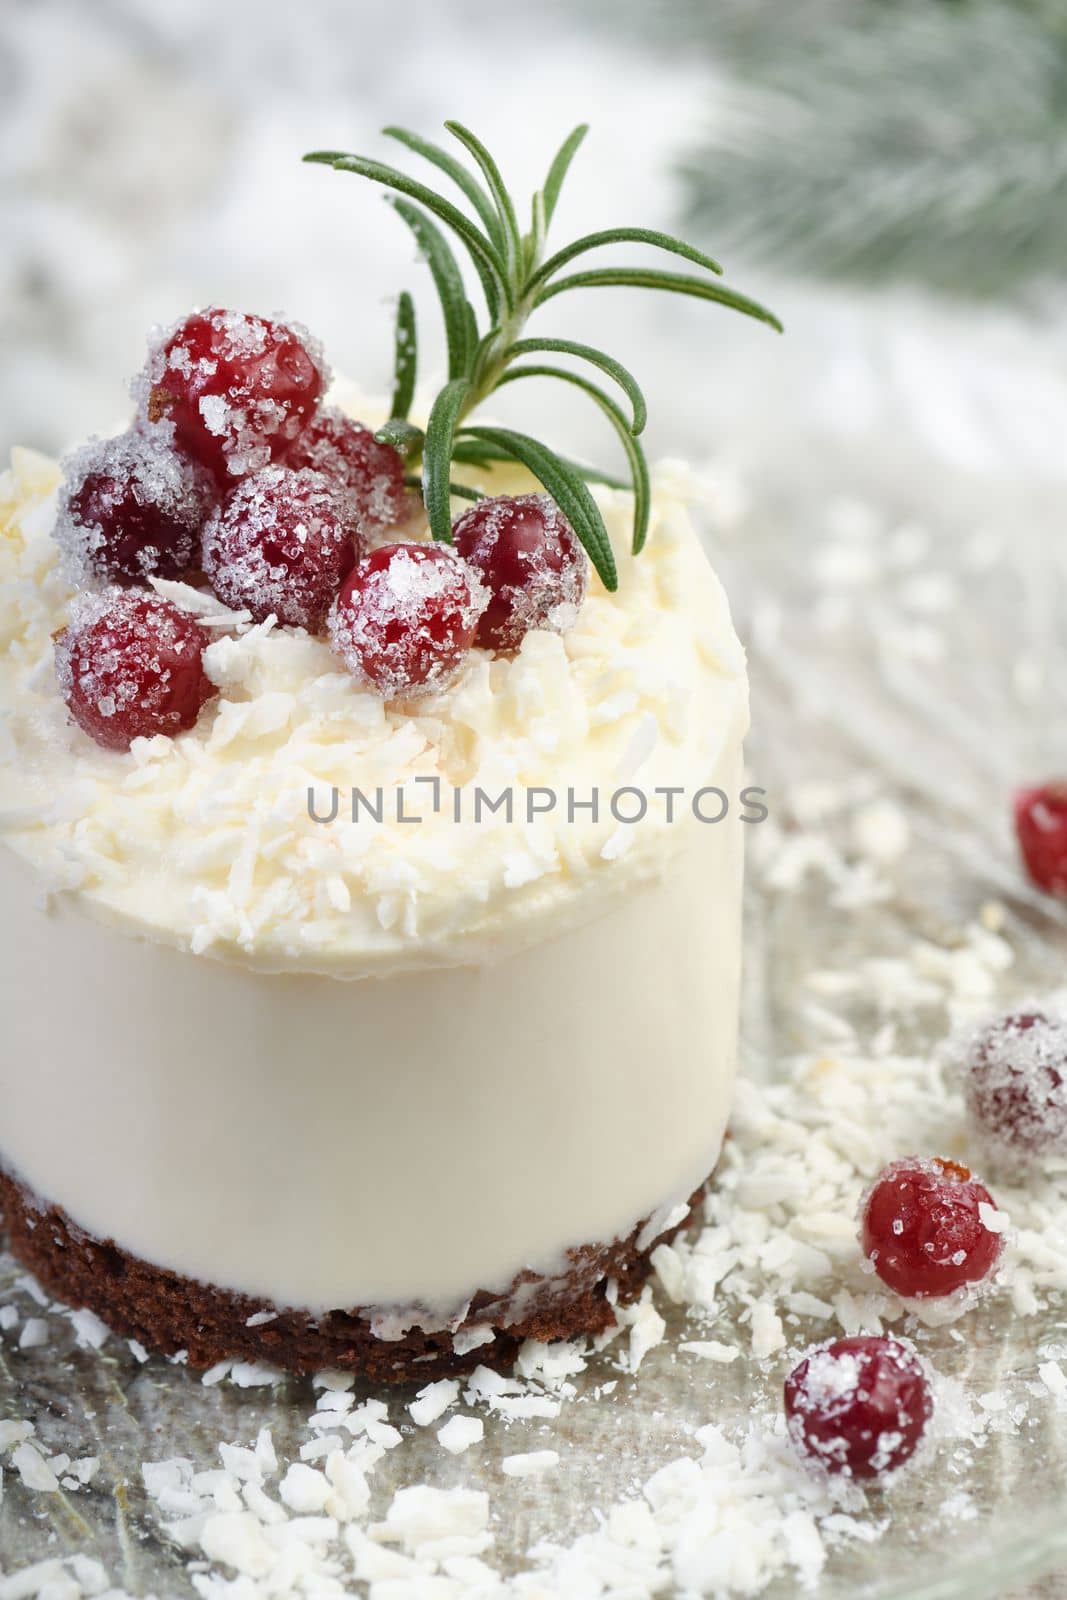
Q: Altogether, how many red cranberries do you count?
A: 11